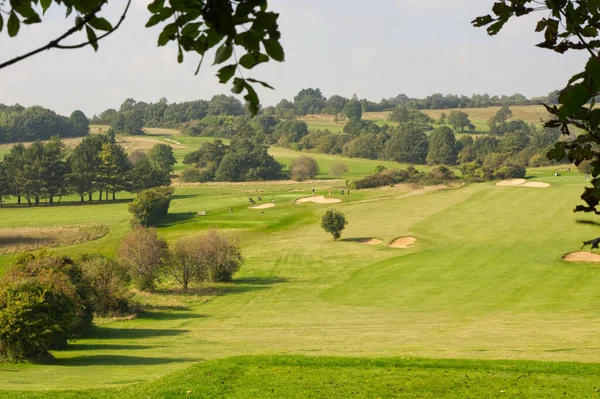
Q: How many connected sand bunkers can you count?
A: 2